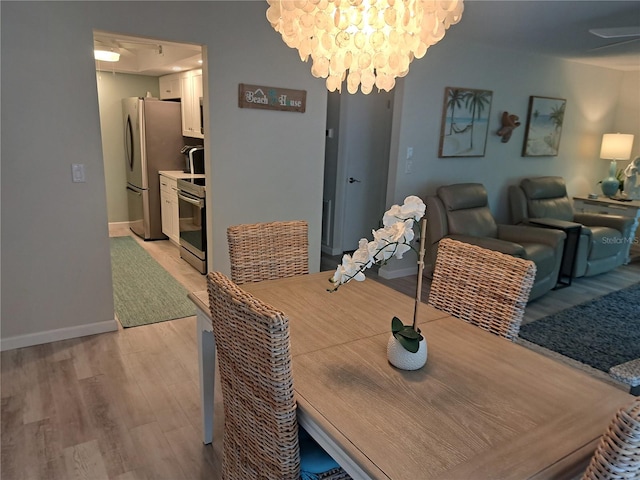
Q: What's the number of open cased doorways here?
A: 1